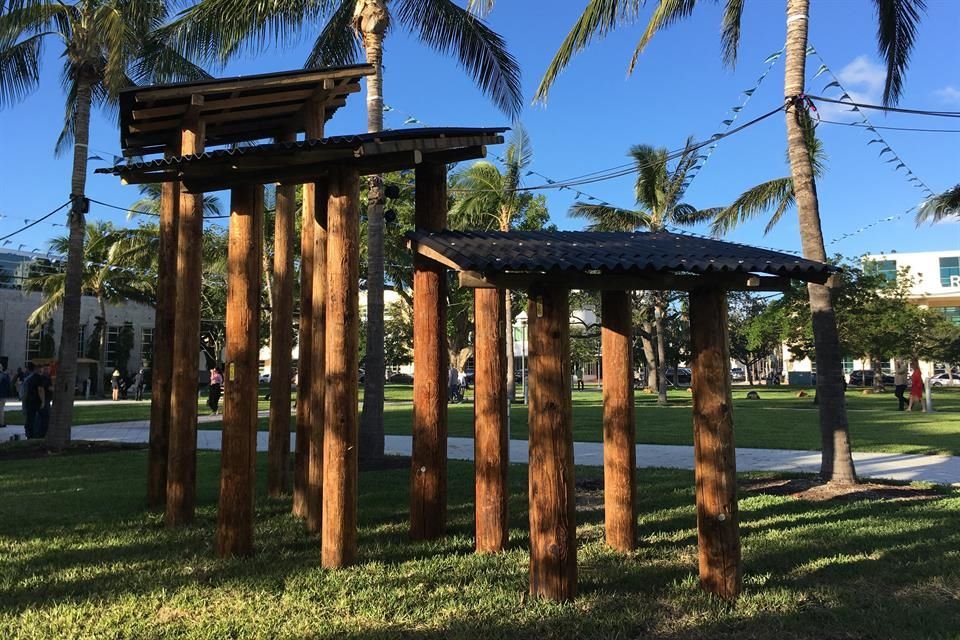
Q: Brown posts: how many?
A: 12